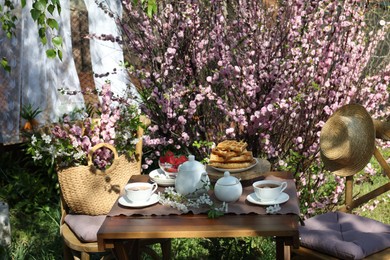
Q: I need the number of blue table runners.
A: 0